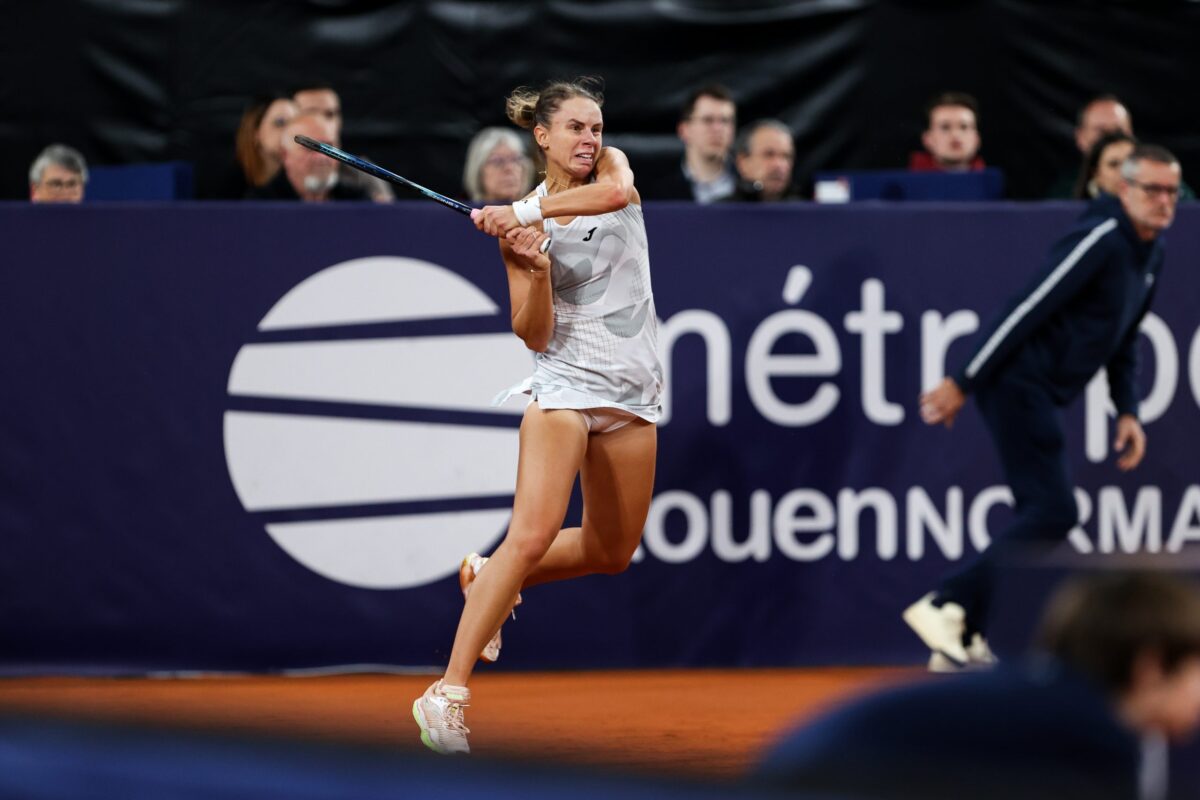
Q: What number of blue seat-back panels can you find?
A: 2